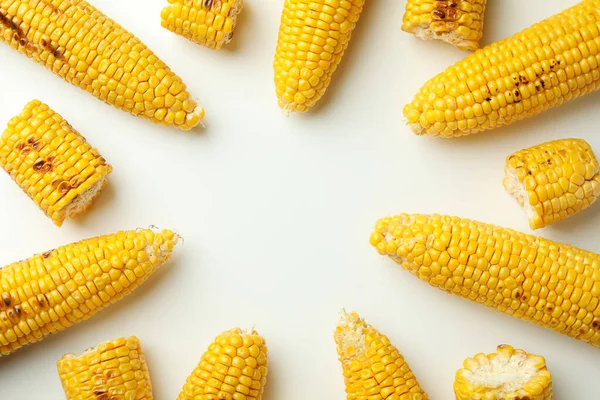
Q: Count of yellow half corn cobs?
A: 6